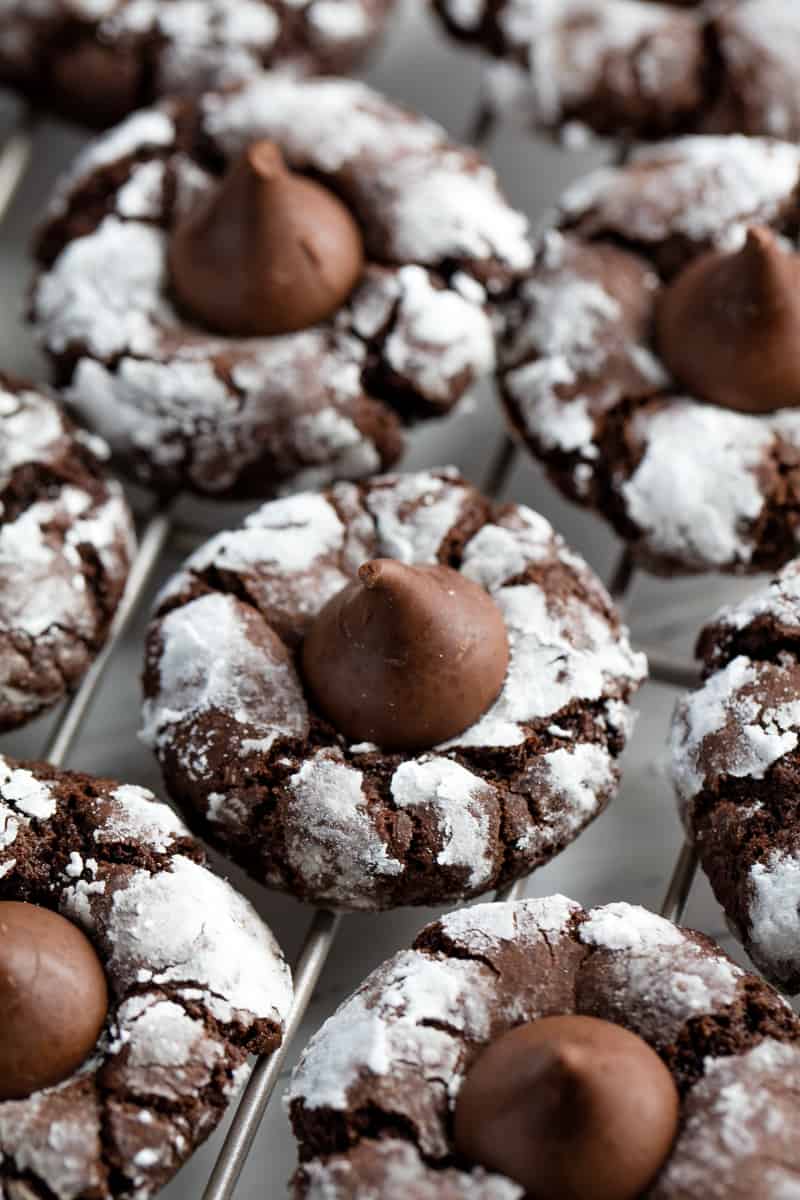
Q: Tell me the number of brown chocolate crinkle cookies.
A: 9